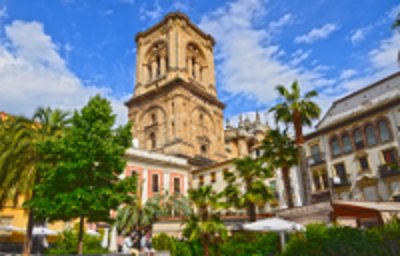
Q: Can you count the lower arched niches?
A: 2